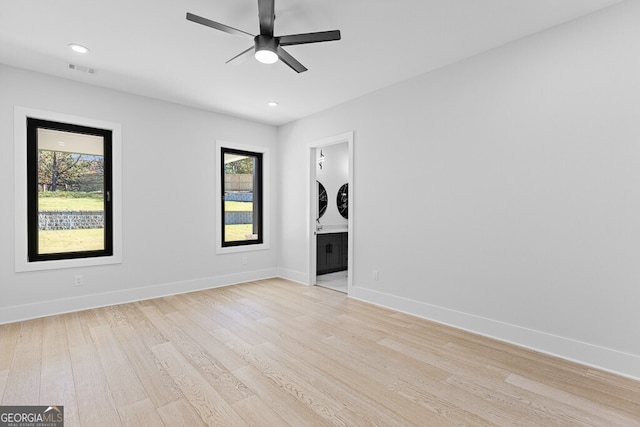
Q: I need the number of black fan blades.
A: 5